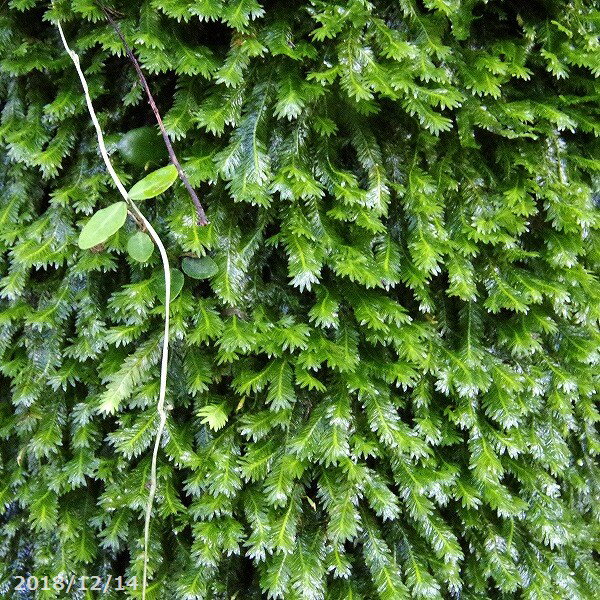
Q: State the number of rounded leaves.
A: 6